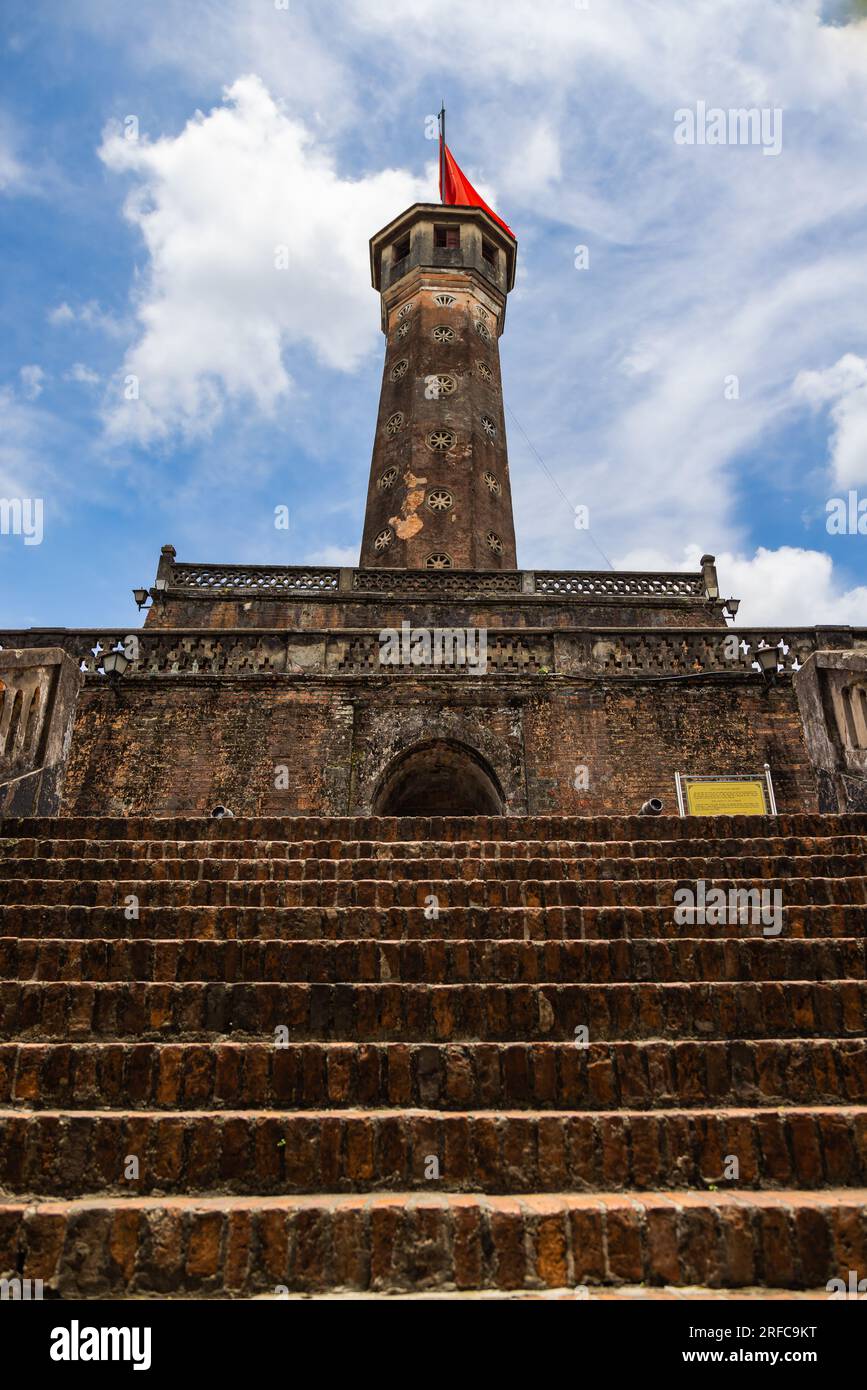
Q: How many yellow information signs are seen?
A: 1